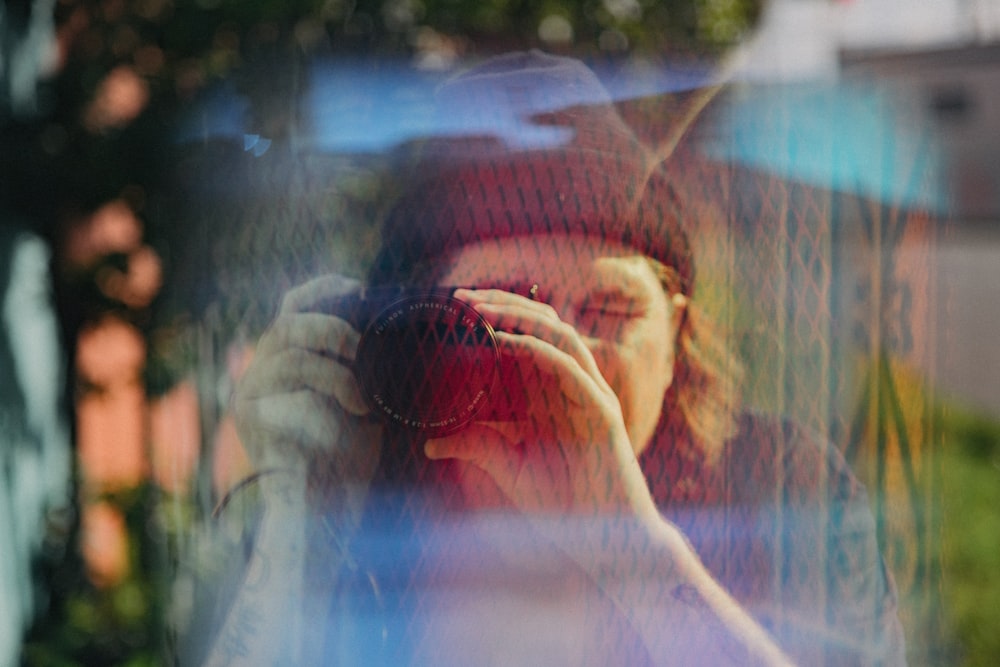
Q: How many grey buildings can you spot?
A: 1